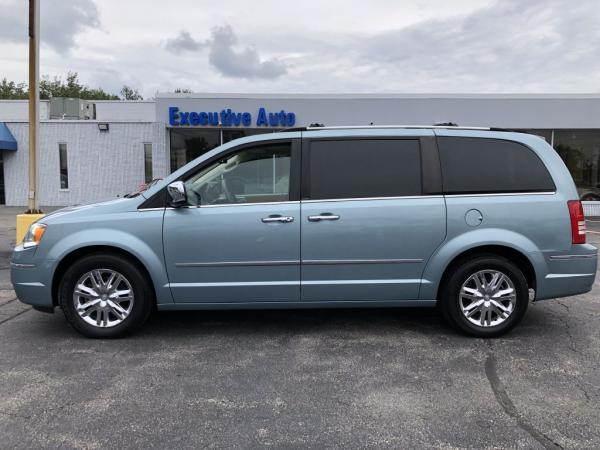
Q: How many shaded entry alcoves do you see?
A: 1